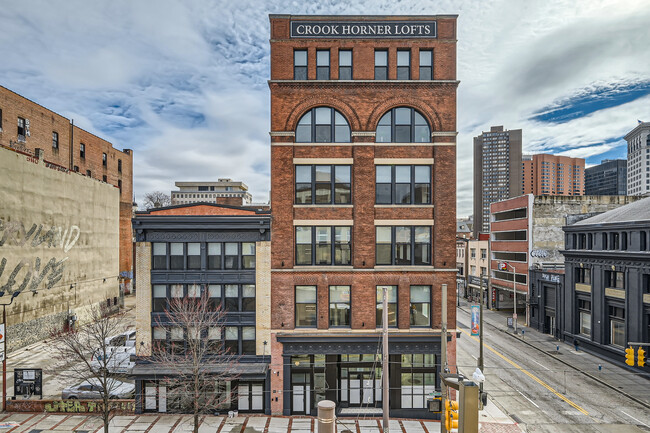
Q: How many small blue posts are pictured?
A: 3